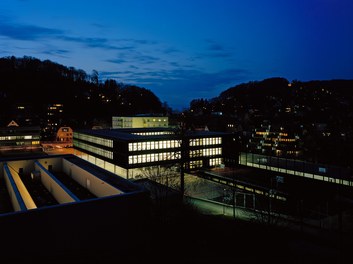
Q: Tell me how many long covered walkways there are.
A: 2